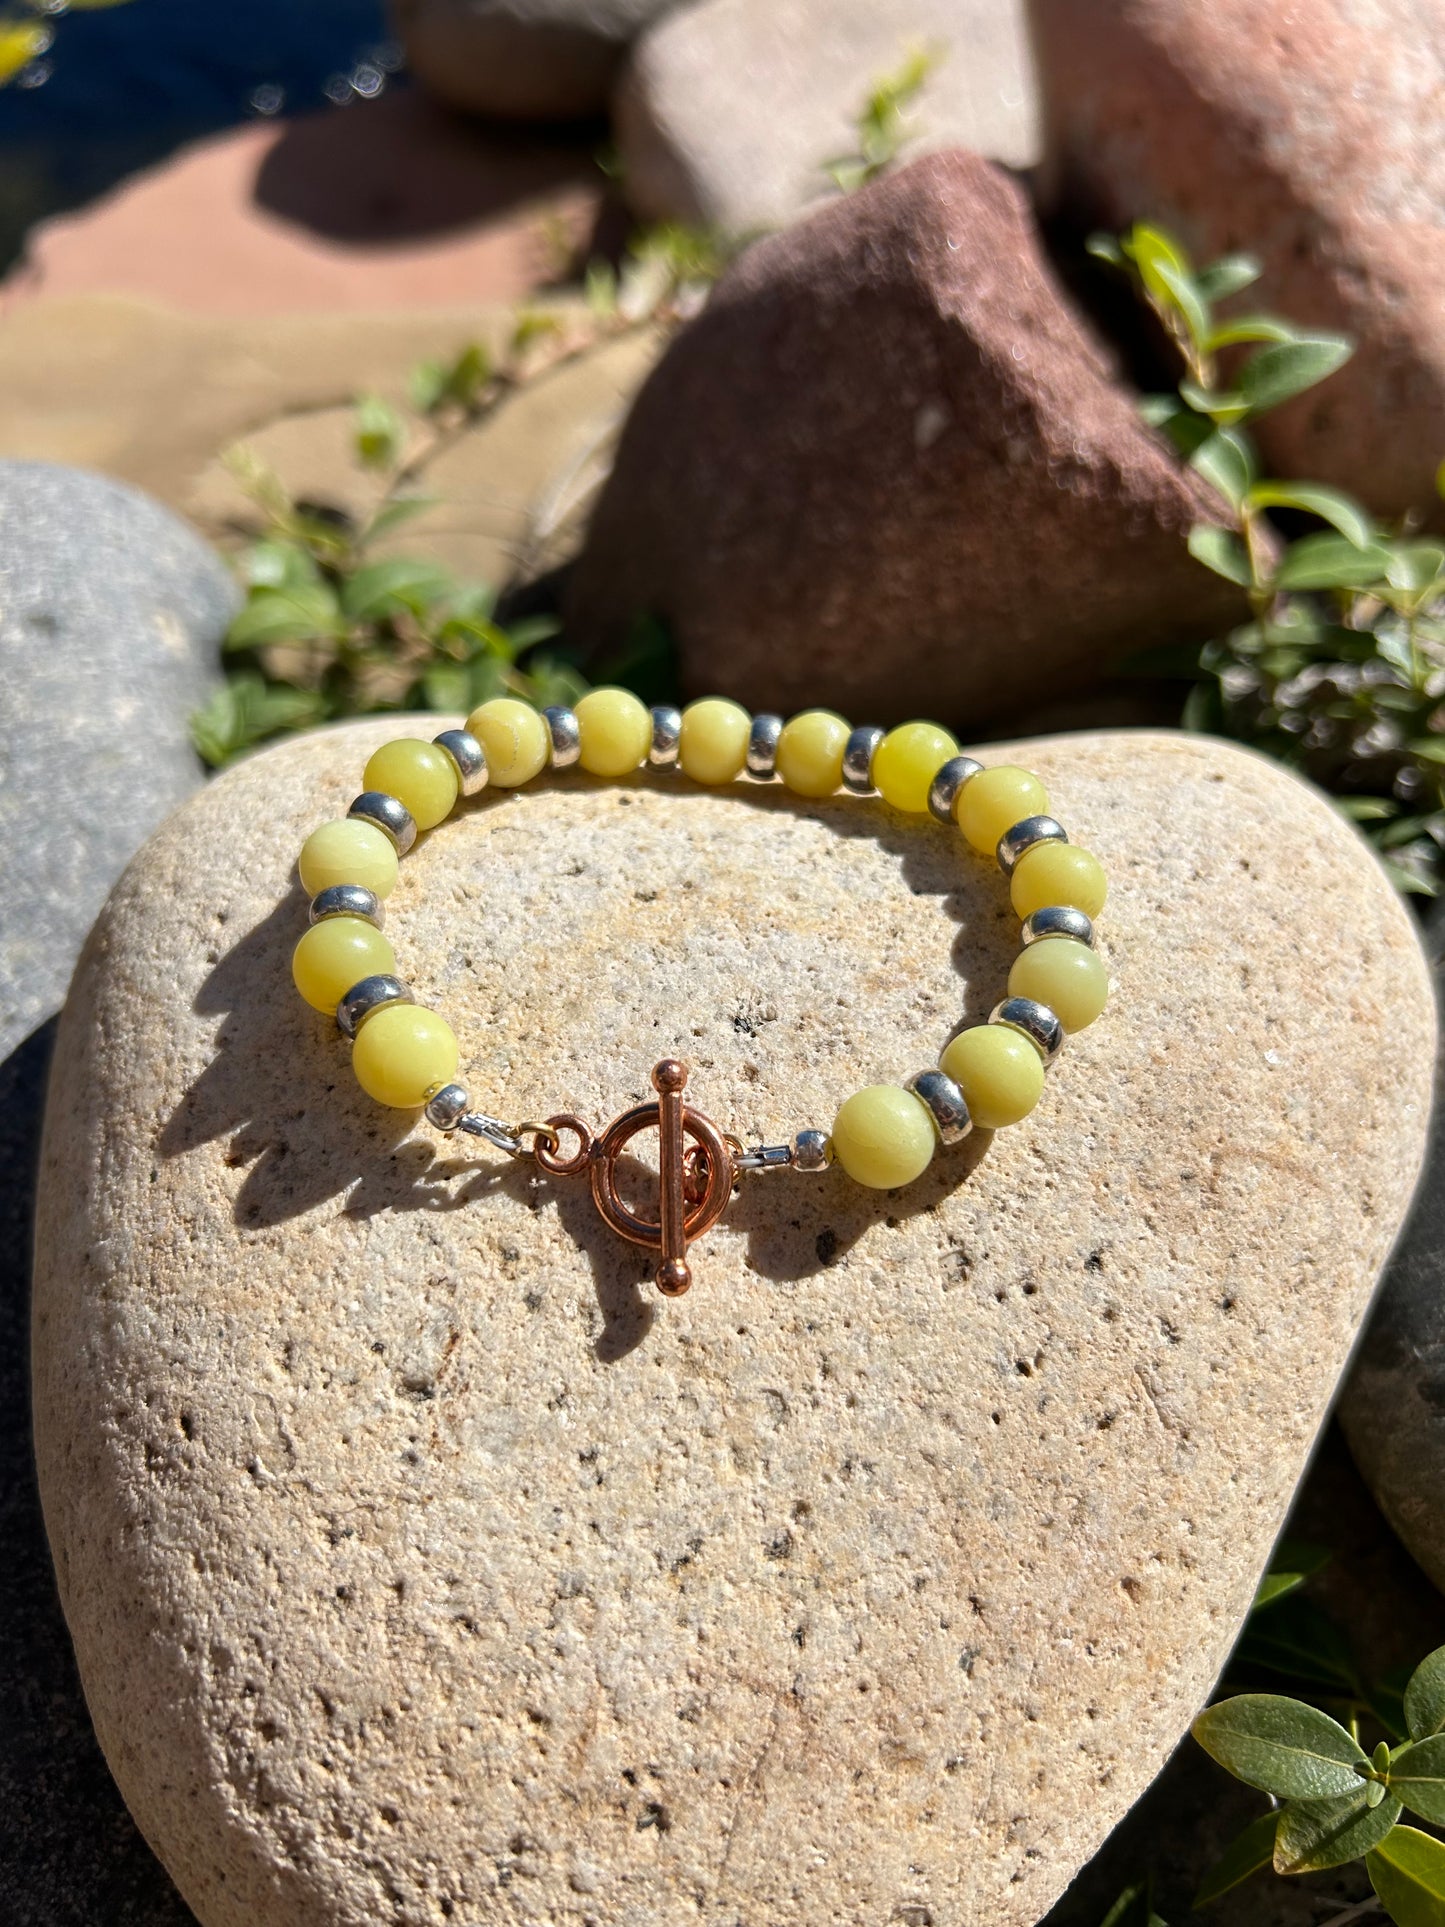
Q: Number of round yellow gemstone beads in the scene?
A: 14